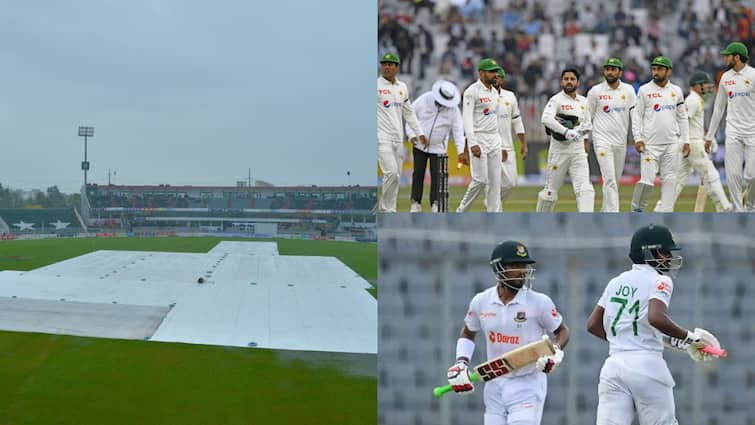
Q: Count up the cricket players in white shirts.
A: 10